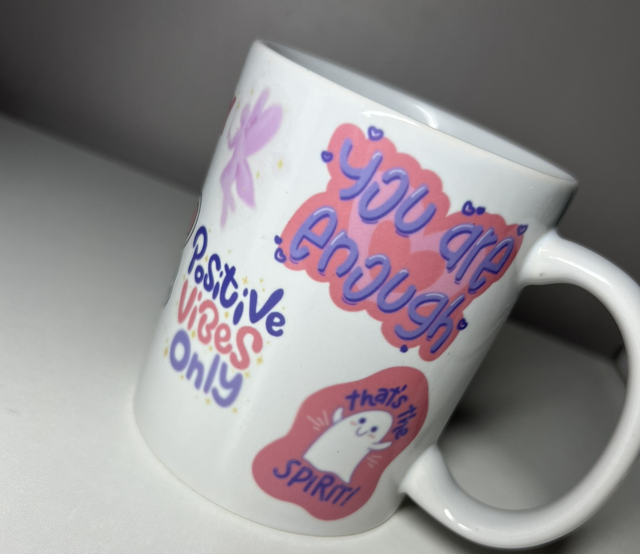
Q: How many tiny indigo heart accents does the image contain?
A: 9